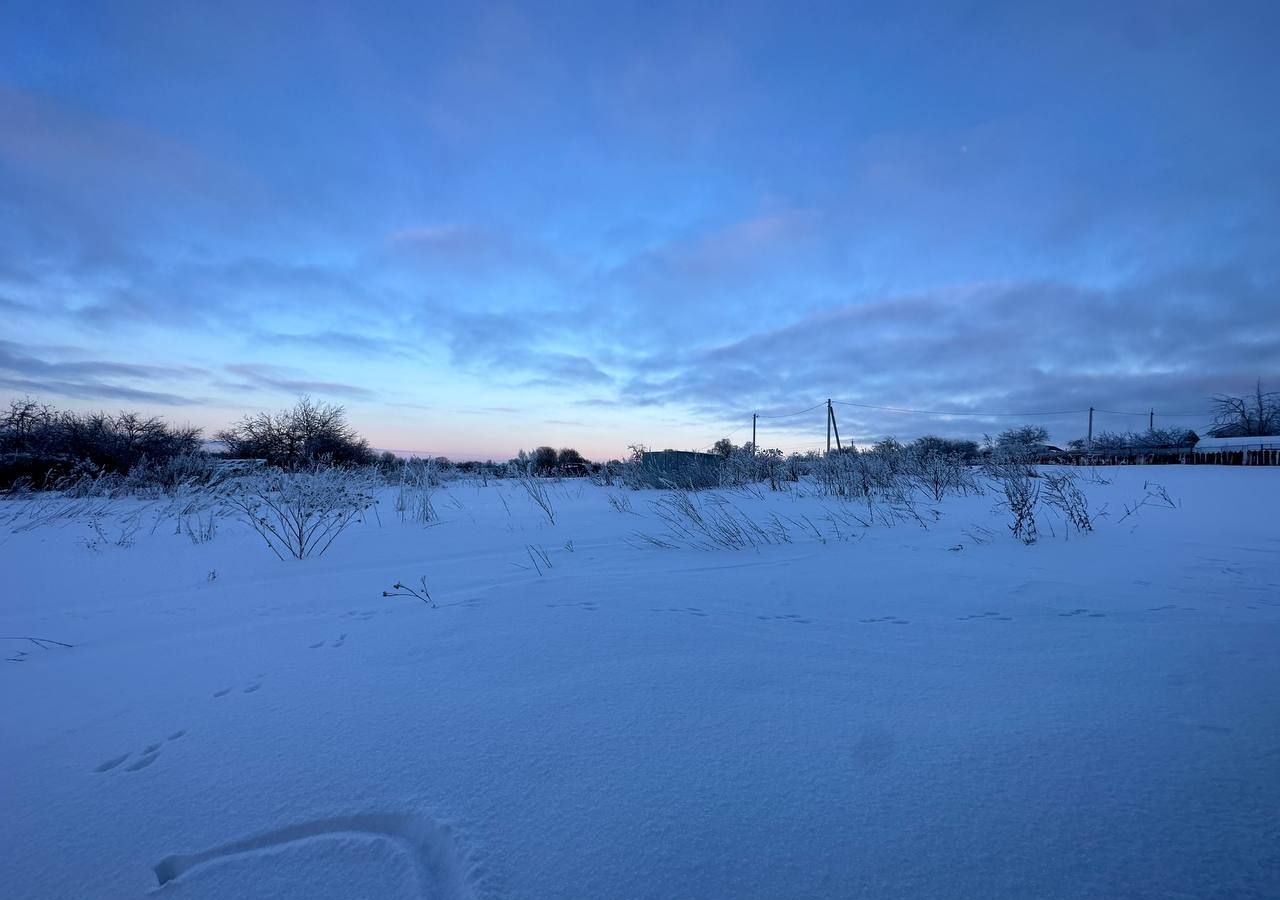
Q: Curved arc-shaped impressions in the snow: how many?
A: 1